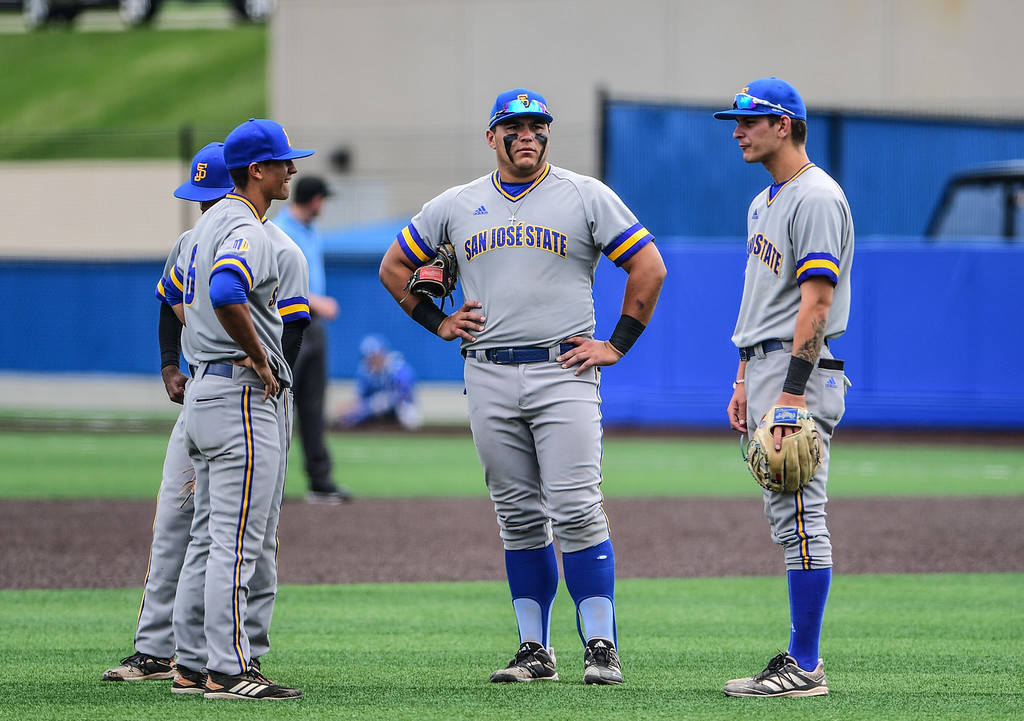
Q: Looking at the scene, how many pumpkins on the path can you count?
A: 0